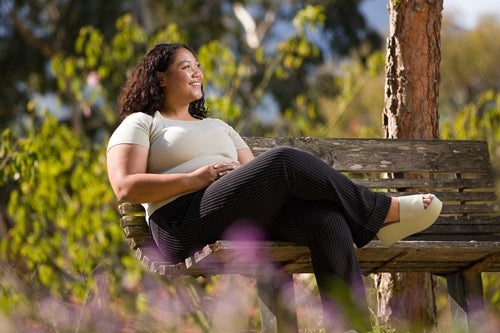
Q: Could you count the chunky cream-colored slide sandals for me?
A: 1